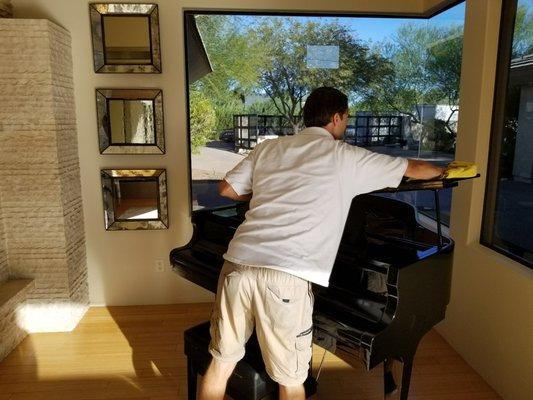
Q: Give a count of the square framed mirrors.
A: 3